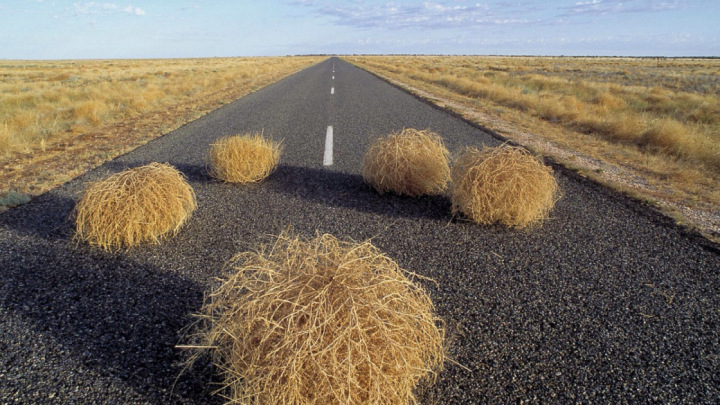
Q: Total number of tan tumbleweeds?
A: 5